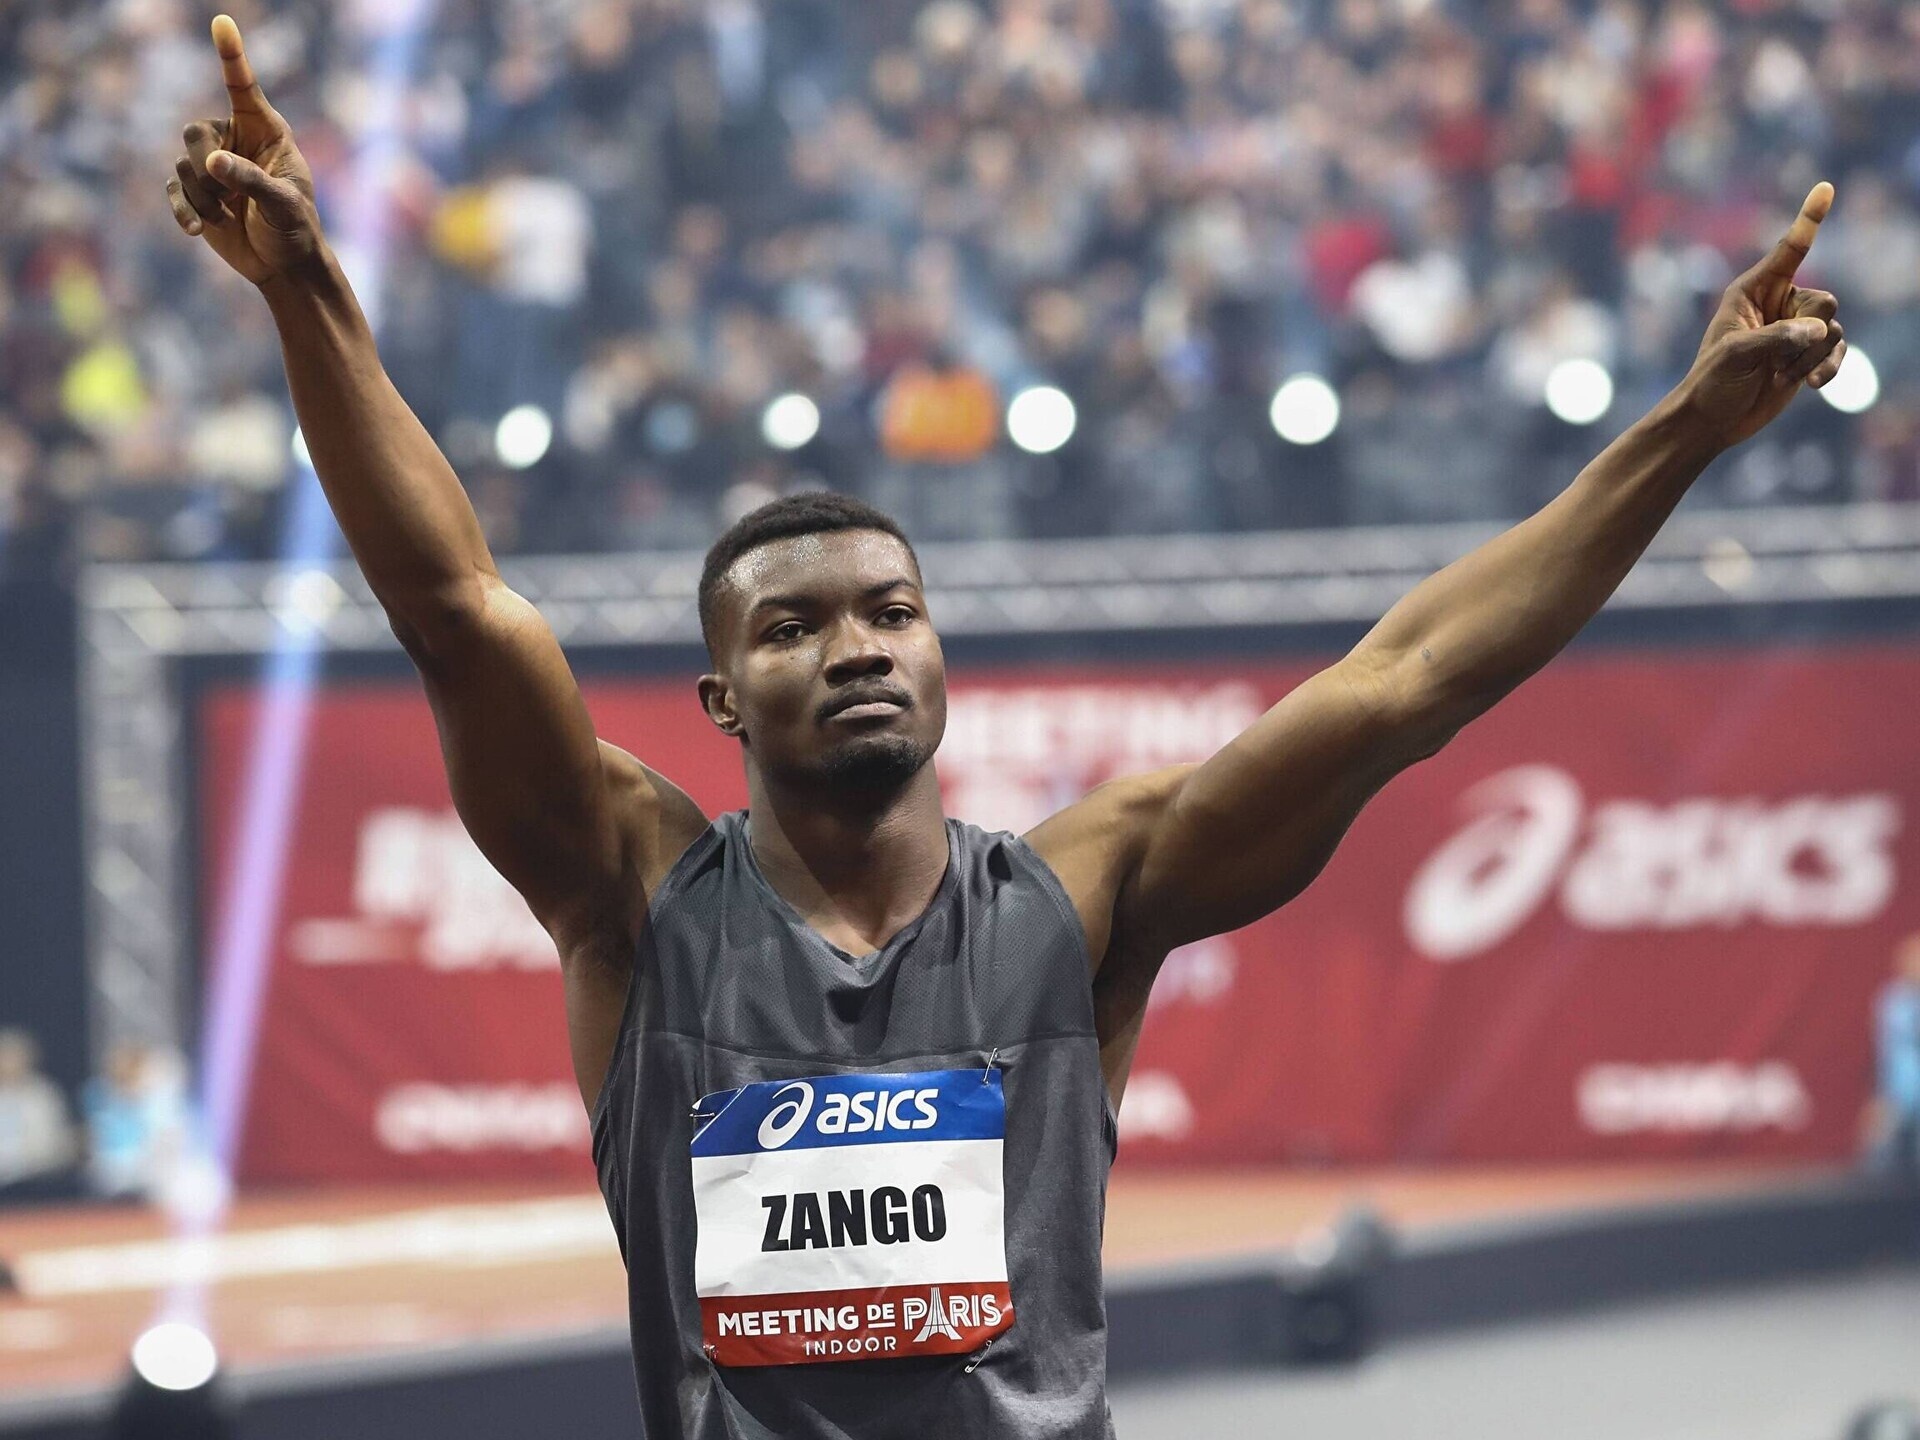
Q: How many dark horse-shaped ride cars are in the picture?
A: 0